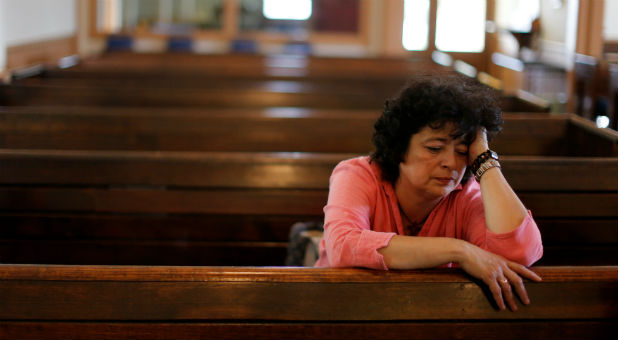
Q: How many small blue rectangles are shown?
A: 4